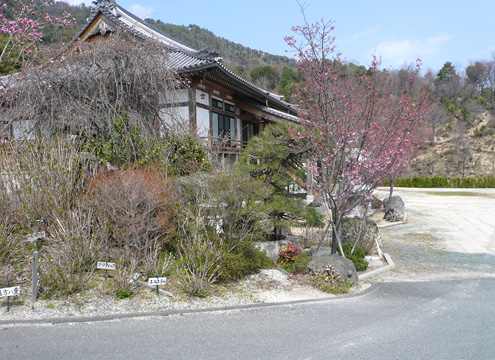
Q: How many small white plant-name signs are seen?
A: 3